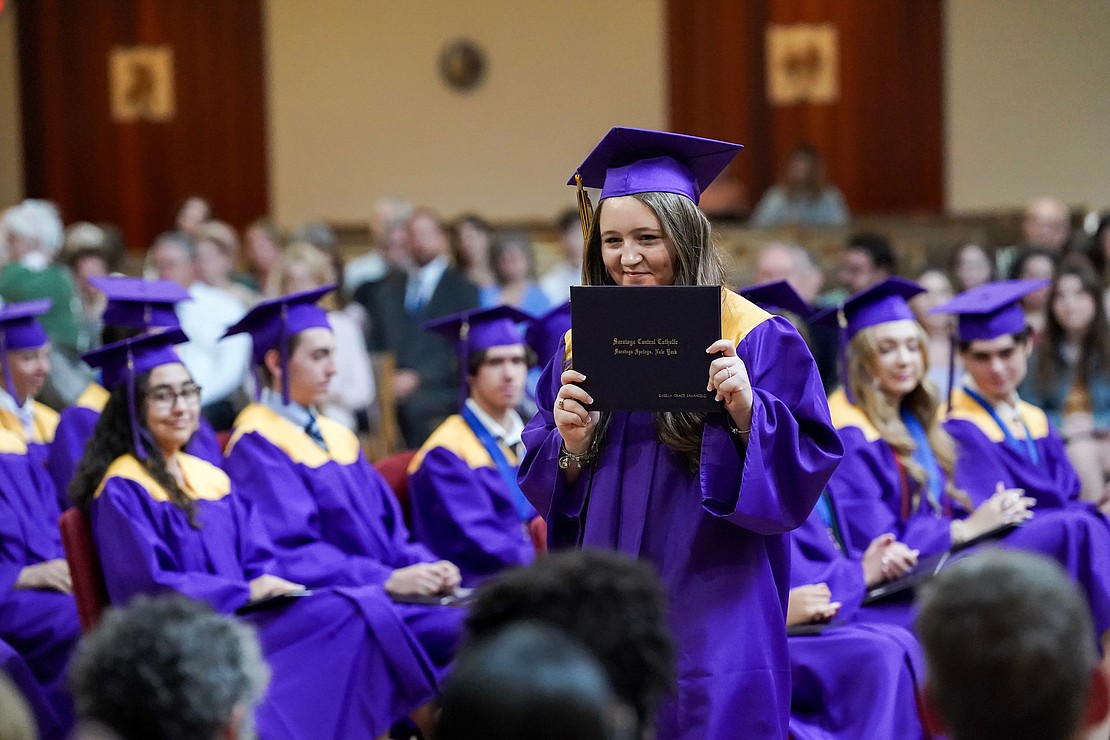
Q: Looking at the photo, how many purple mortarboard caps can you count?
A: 10